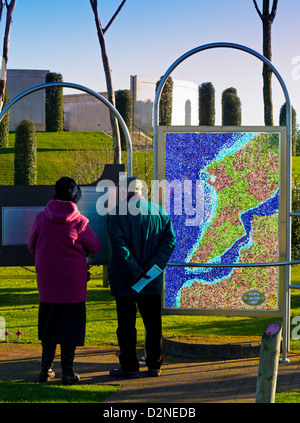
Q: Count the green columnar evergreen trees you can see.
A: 8